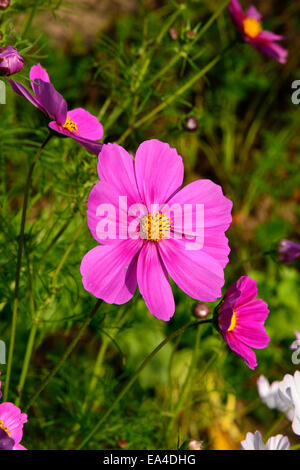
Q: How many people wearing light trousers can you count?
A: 0